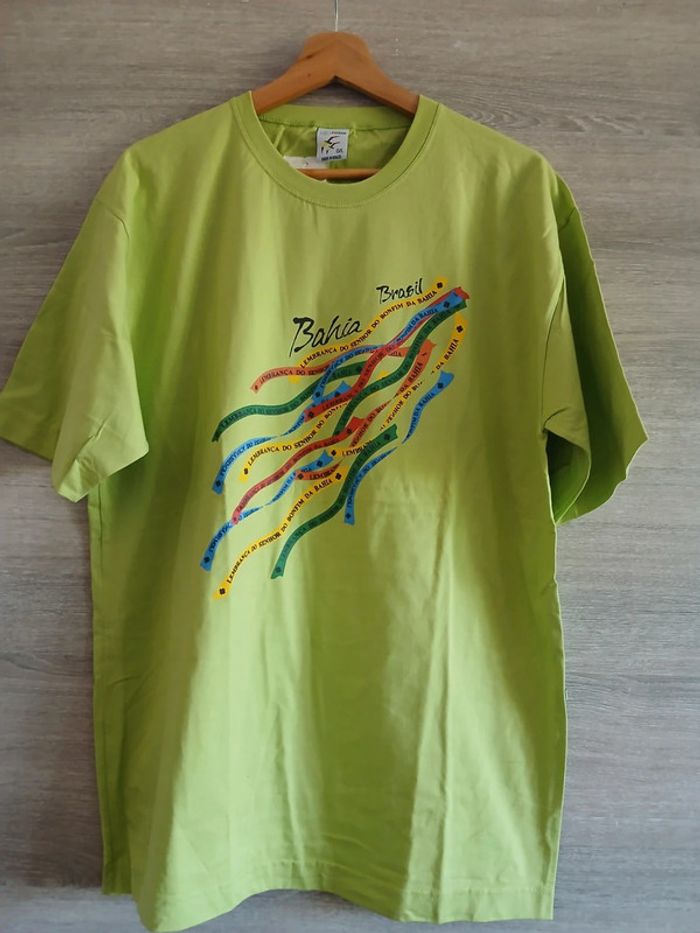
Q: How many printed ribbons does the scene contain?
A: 15